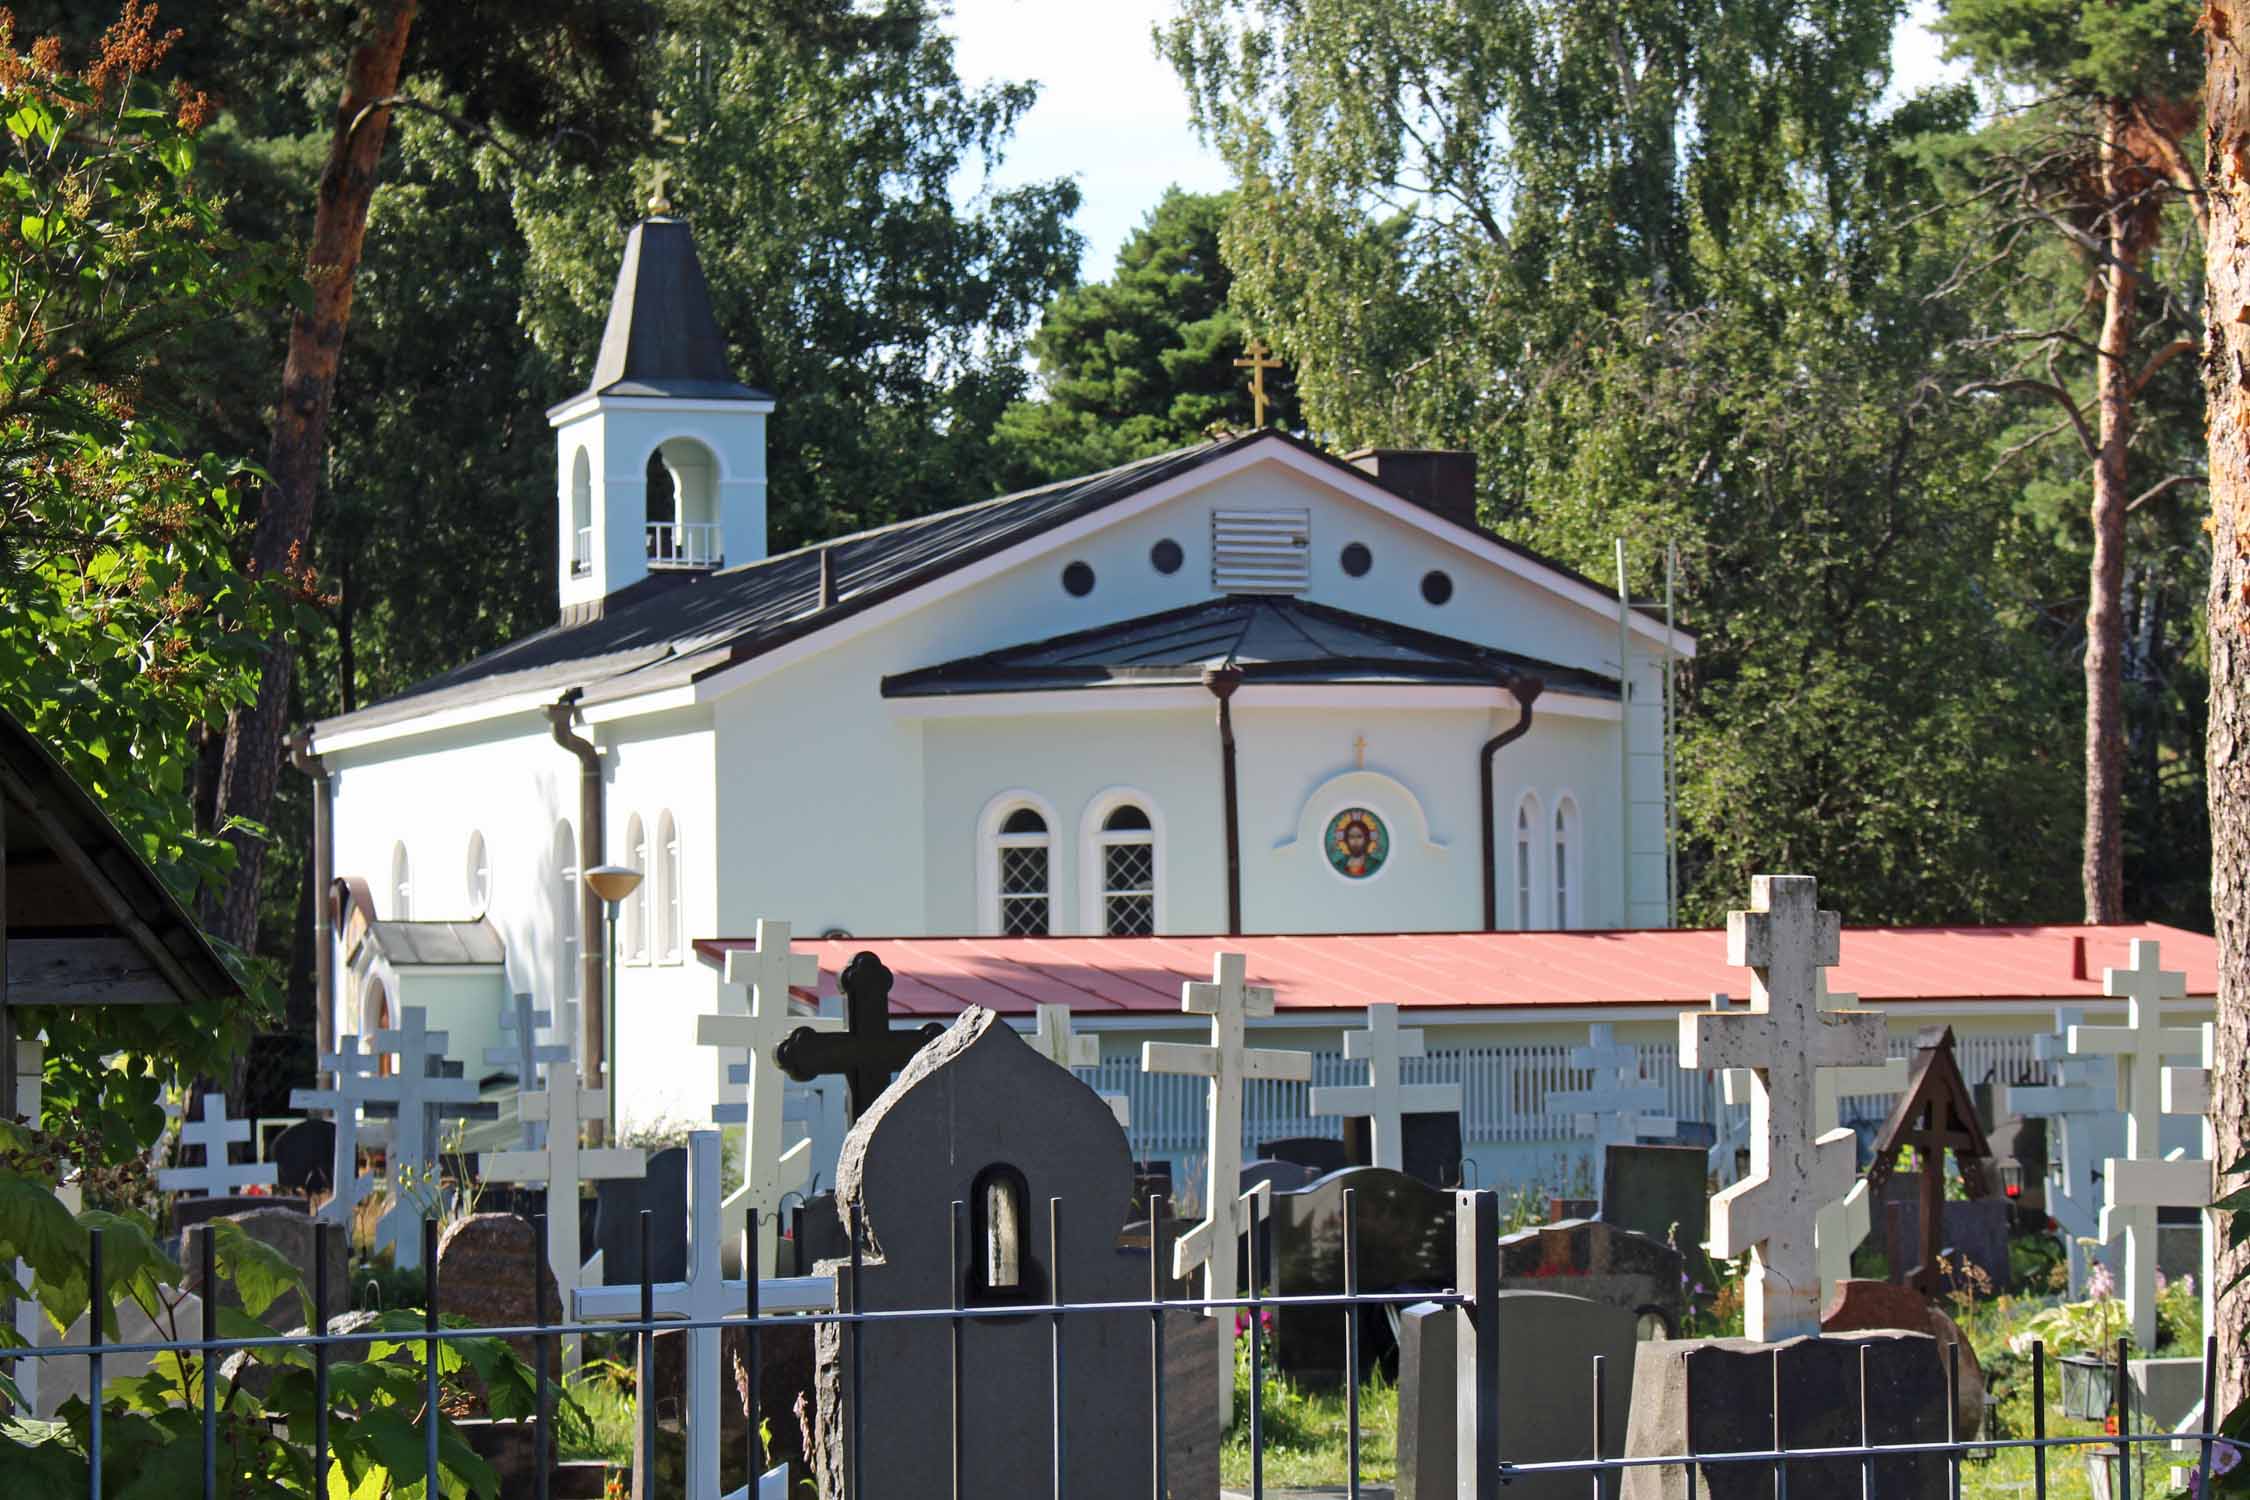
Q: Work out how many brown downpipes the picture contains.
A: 4